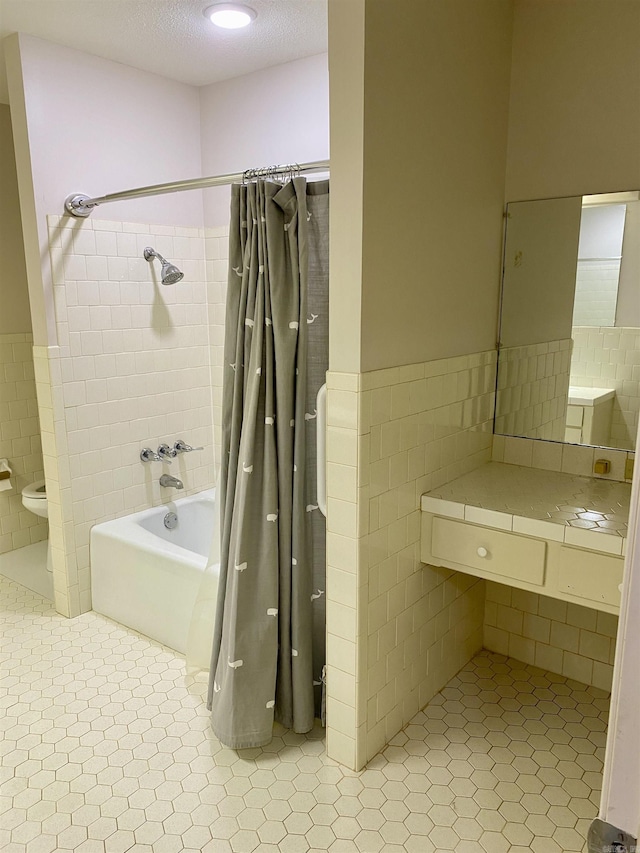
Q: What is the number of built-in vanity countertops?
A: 1